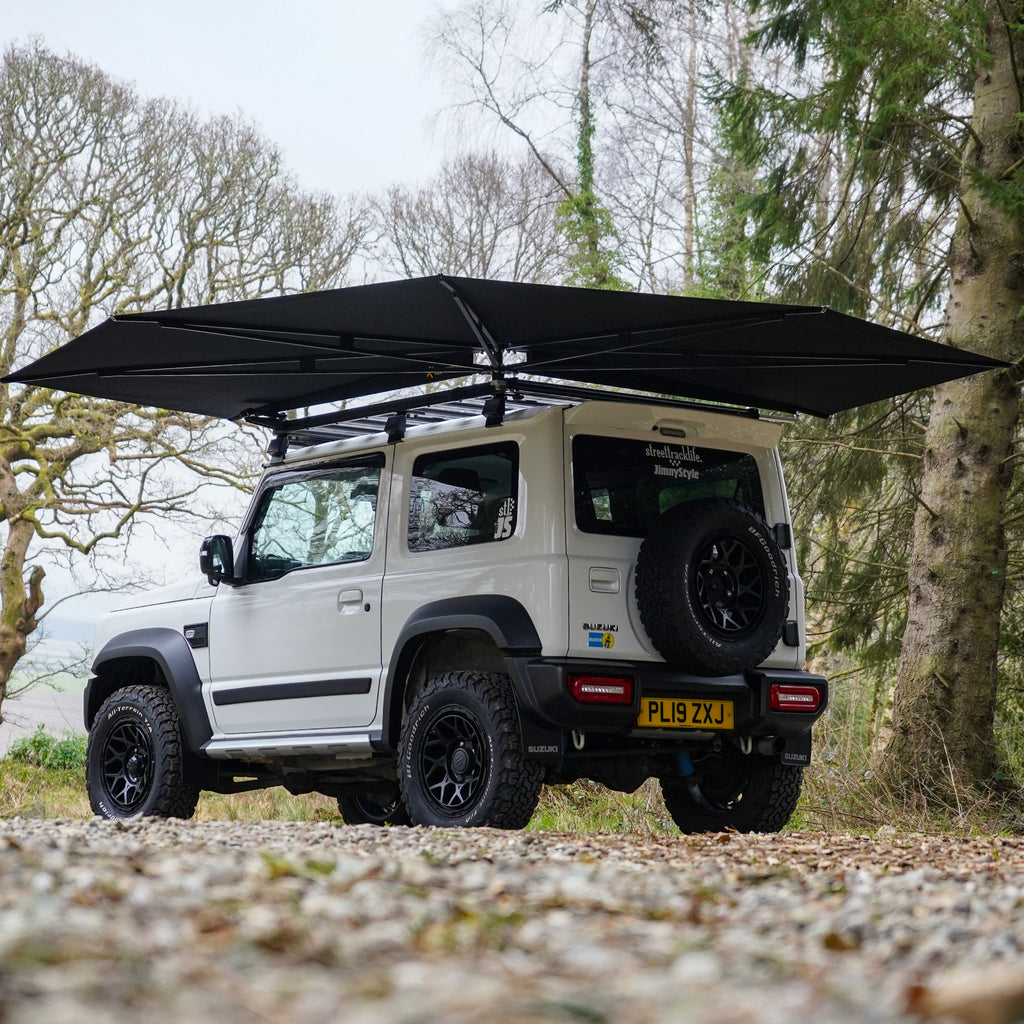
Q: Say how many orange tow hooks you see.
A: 0